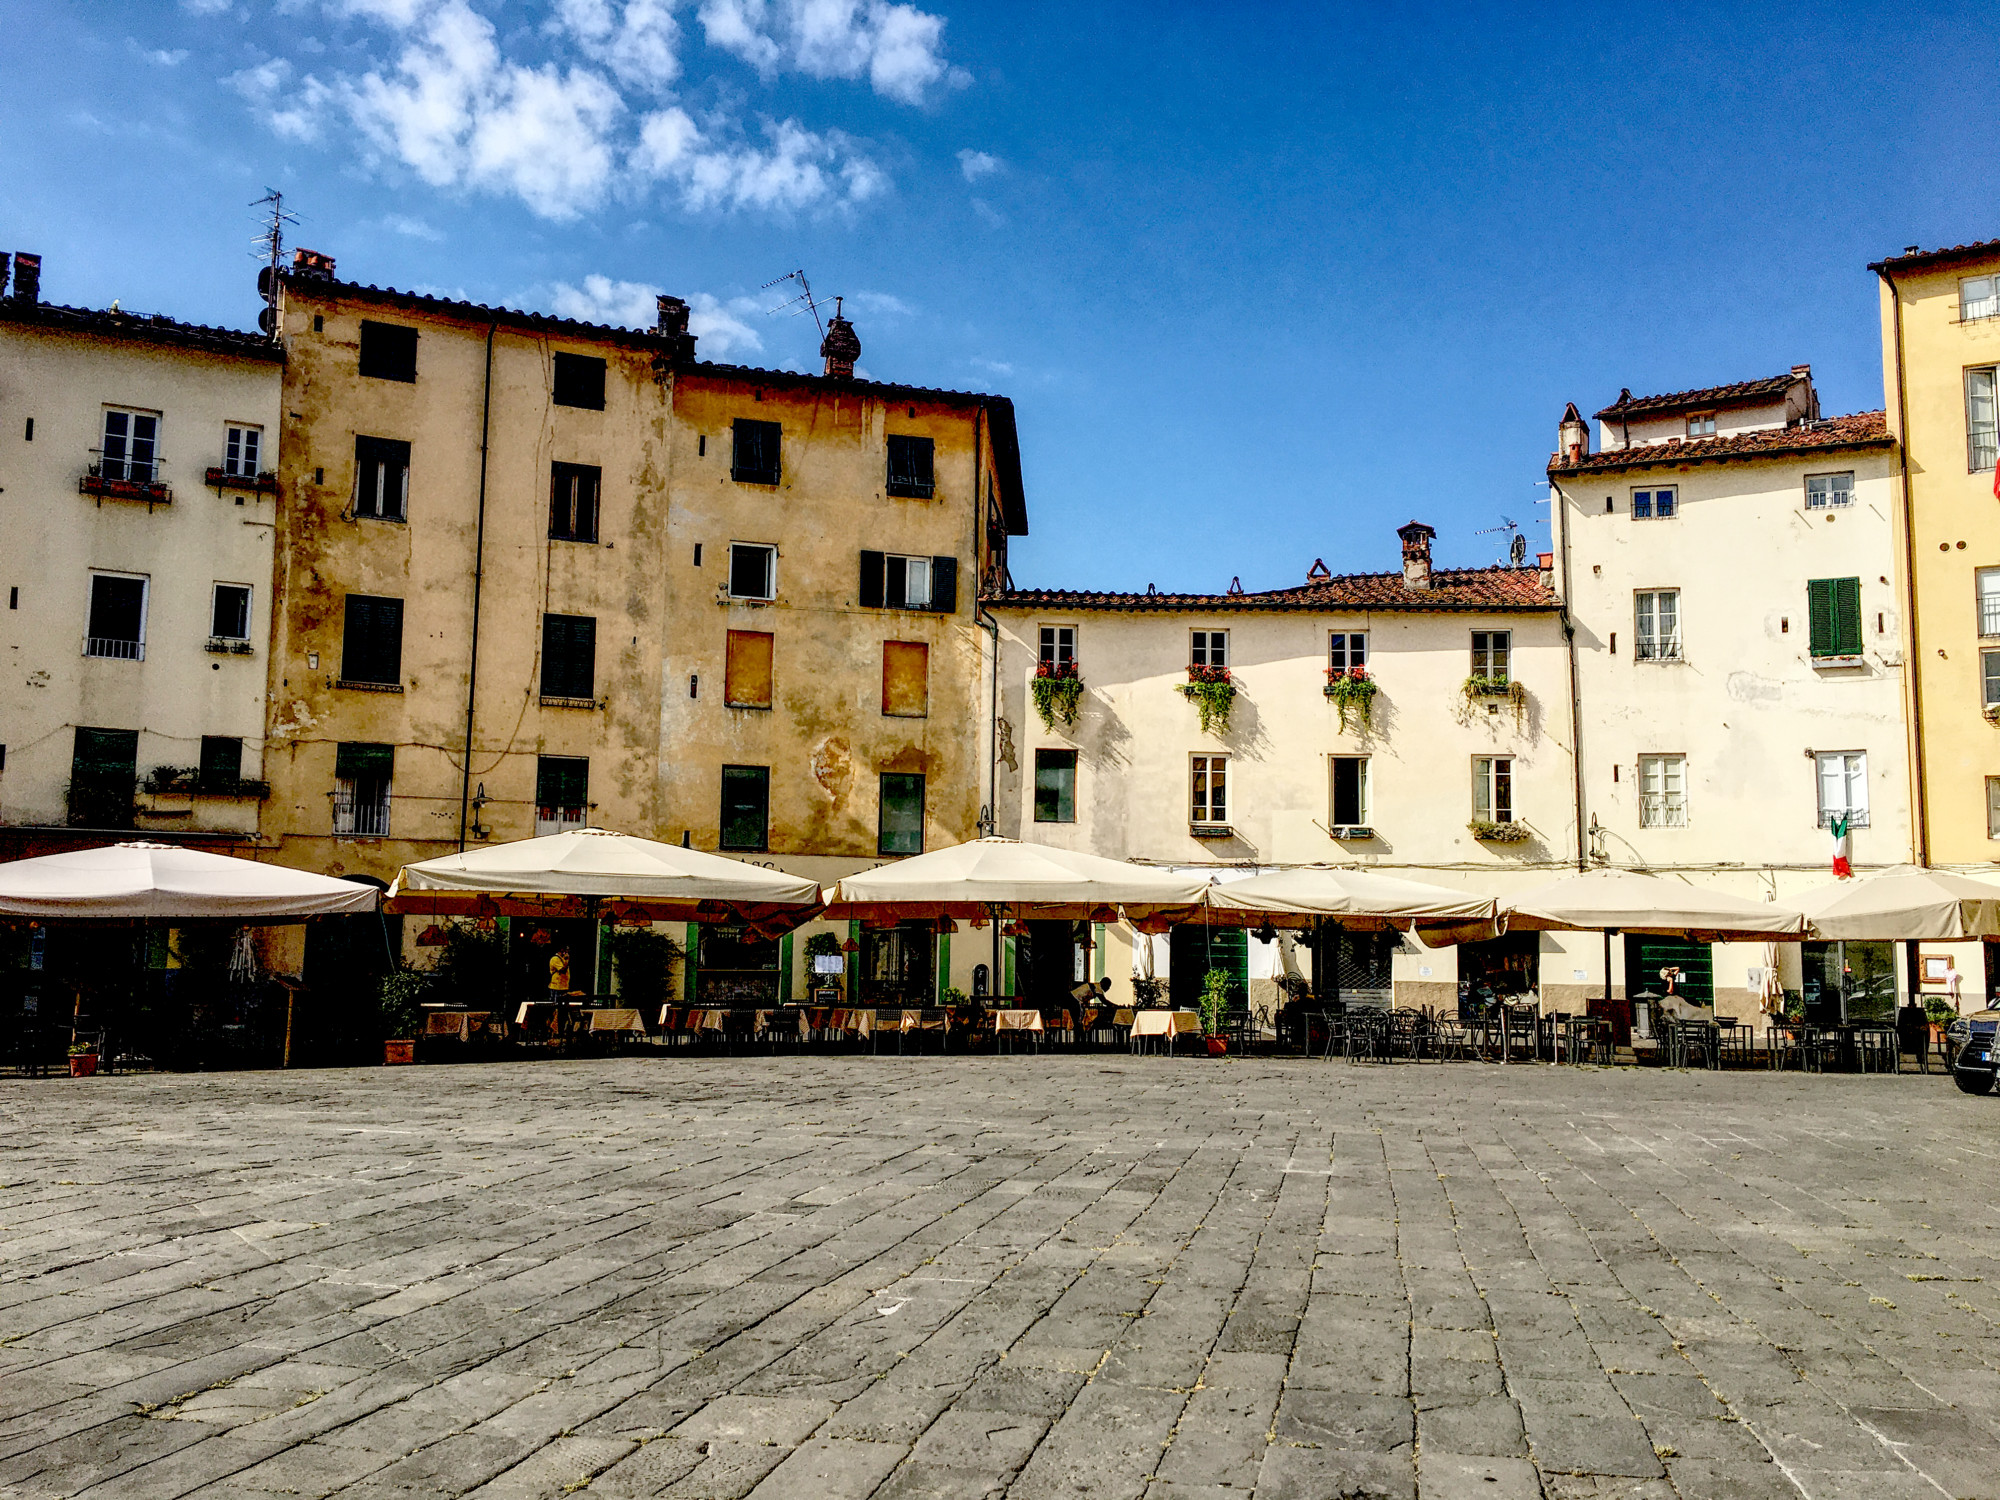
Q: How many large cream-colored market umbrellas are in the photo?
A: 6